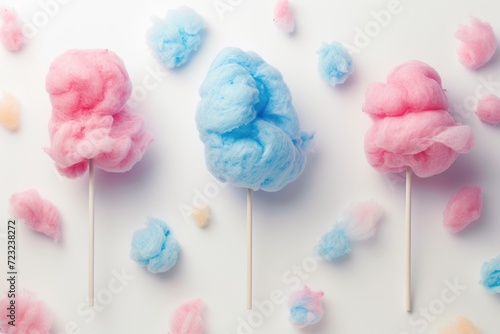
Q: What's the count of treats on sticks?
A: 3